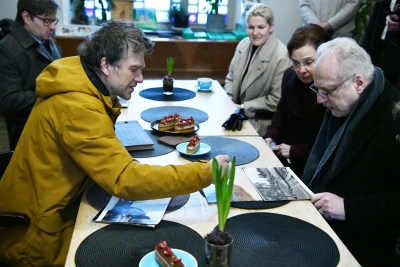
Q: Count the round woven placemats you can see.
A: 8